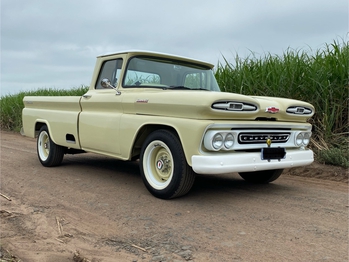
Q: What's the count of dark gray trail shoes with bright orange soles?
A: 0